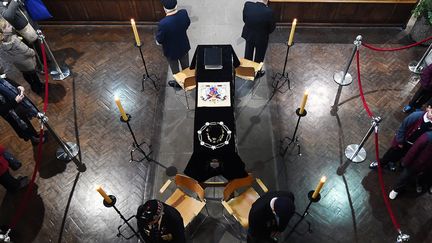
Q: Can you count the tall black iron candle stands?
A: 6